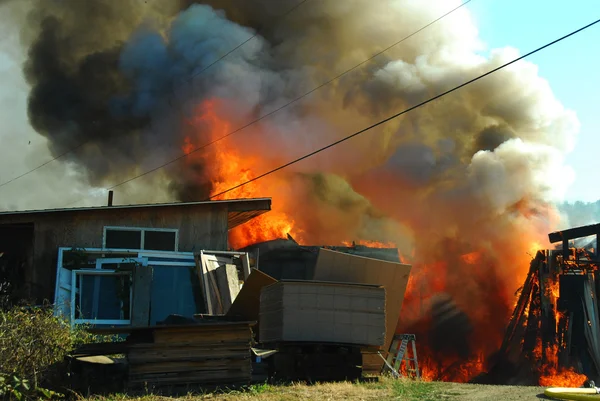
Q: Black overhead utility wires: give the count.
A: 3